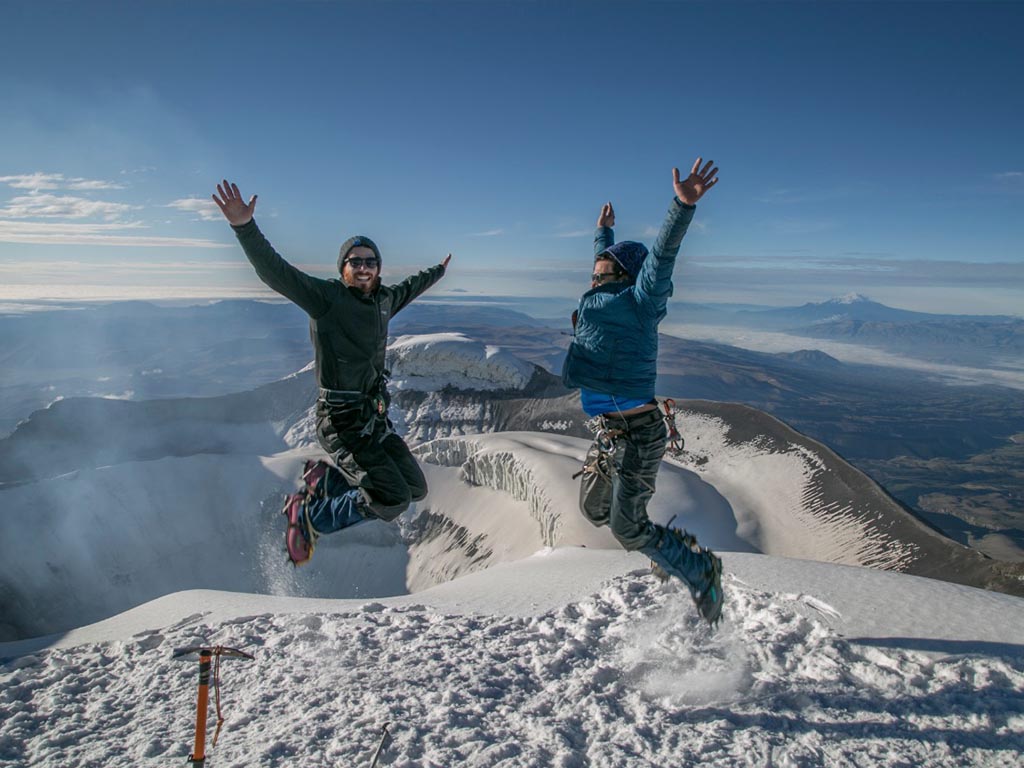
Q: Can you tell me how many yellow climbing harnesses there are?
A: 0